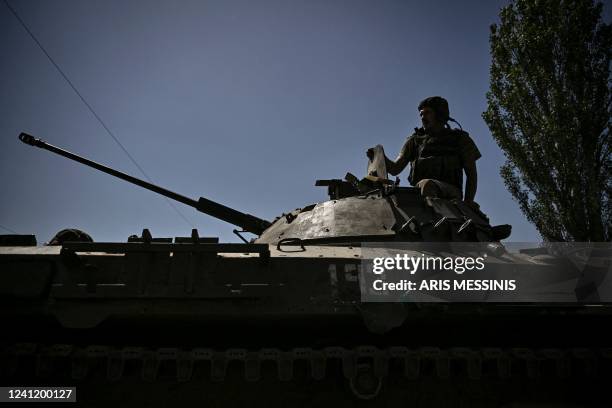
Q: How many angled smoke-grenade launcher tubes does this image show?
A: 3